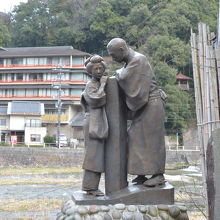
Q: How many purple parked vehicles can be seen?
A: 0